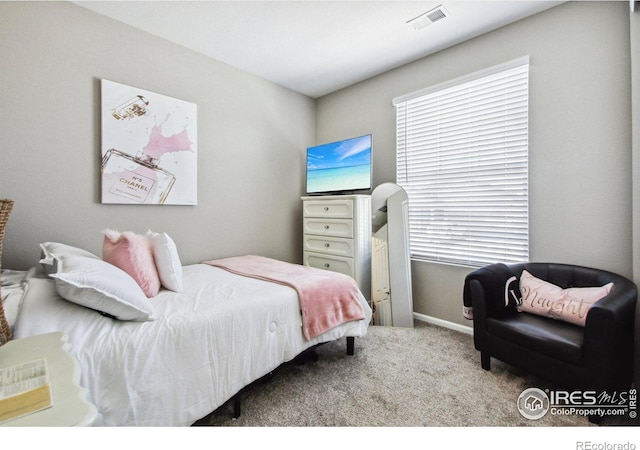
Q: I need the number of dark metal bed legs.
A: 2